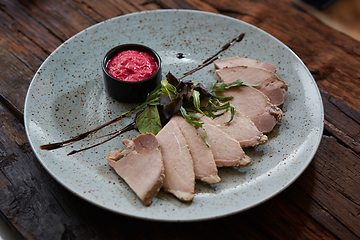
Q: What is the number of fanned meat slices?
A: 8